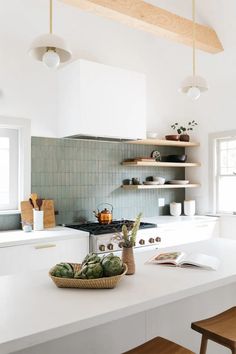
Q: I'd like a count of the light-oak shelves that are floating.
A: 3